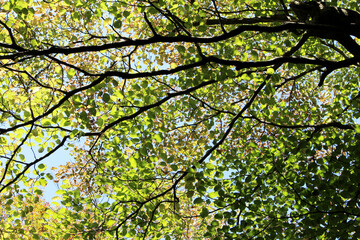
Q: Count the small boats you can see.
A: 0